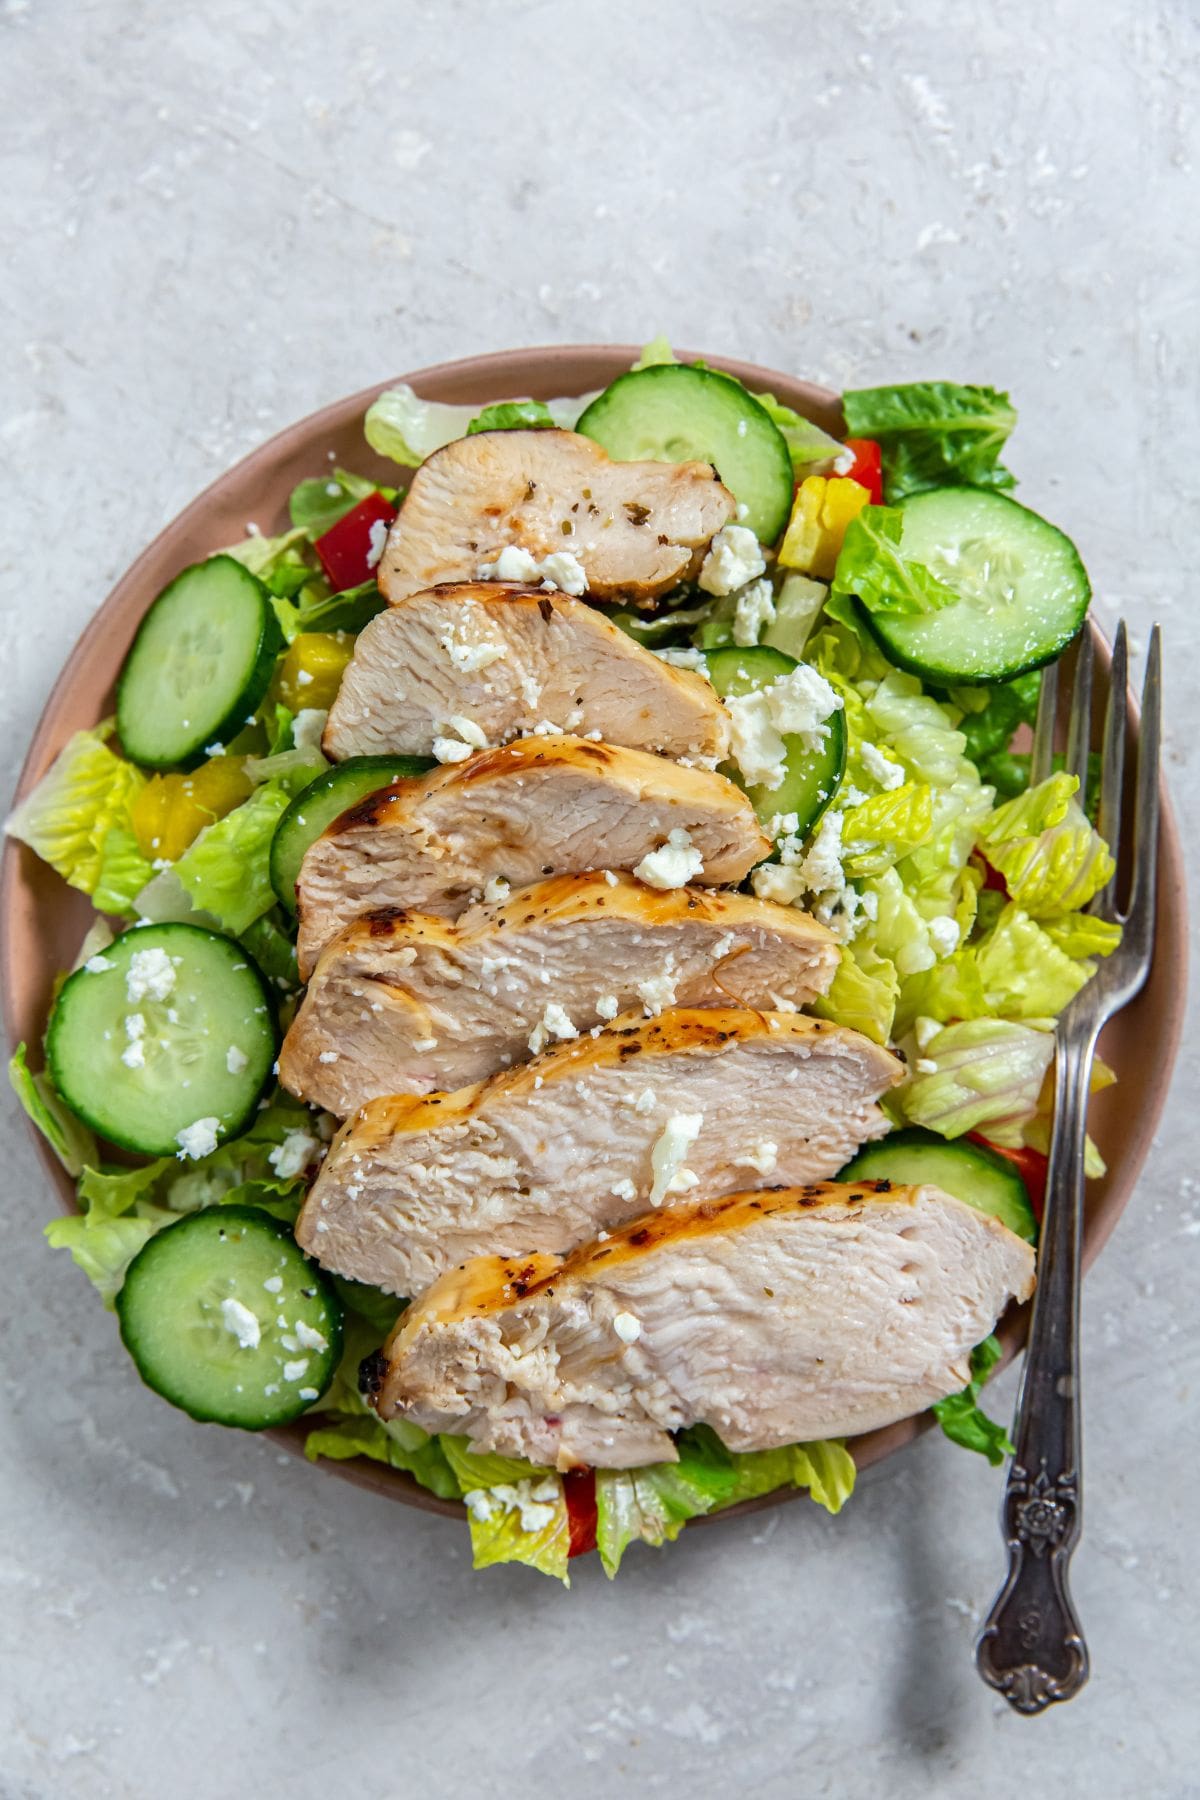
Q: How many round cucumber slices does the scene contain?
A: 8